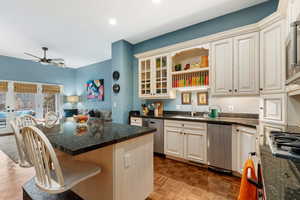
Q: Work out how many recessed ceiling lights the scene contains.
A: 2